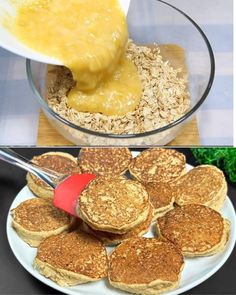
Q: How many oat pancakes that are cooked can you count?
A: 11